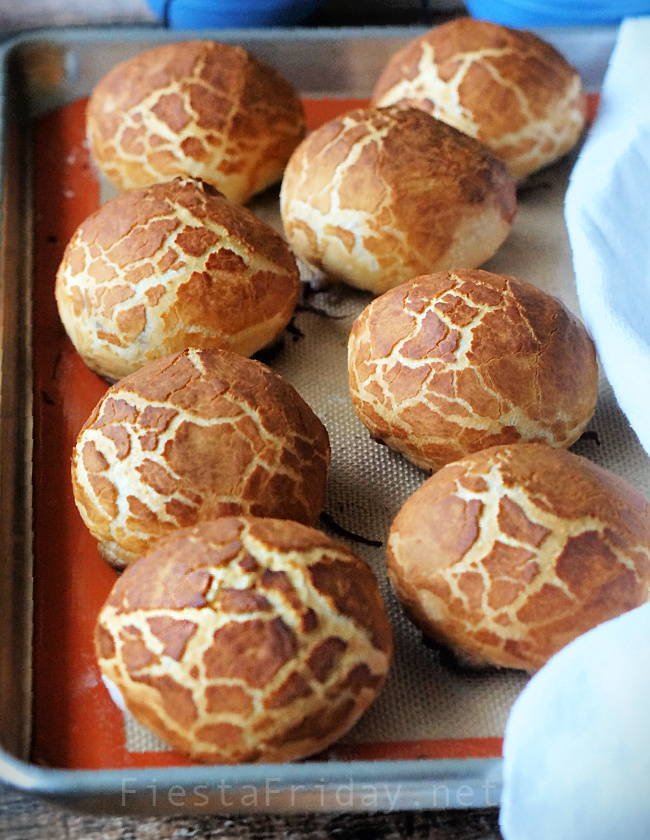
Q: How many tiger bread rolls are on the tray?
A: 8